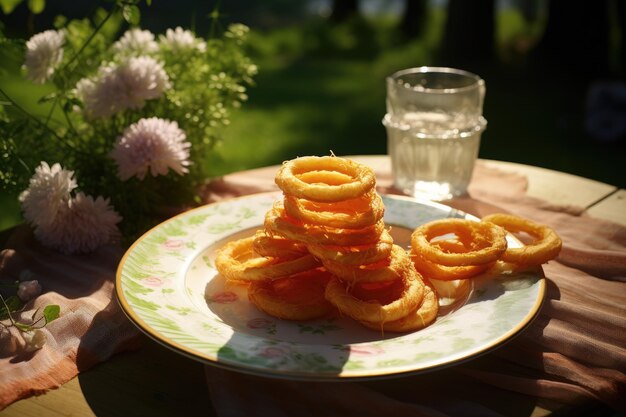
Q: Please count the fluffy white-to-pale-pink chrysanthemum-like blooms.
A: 8